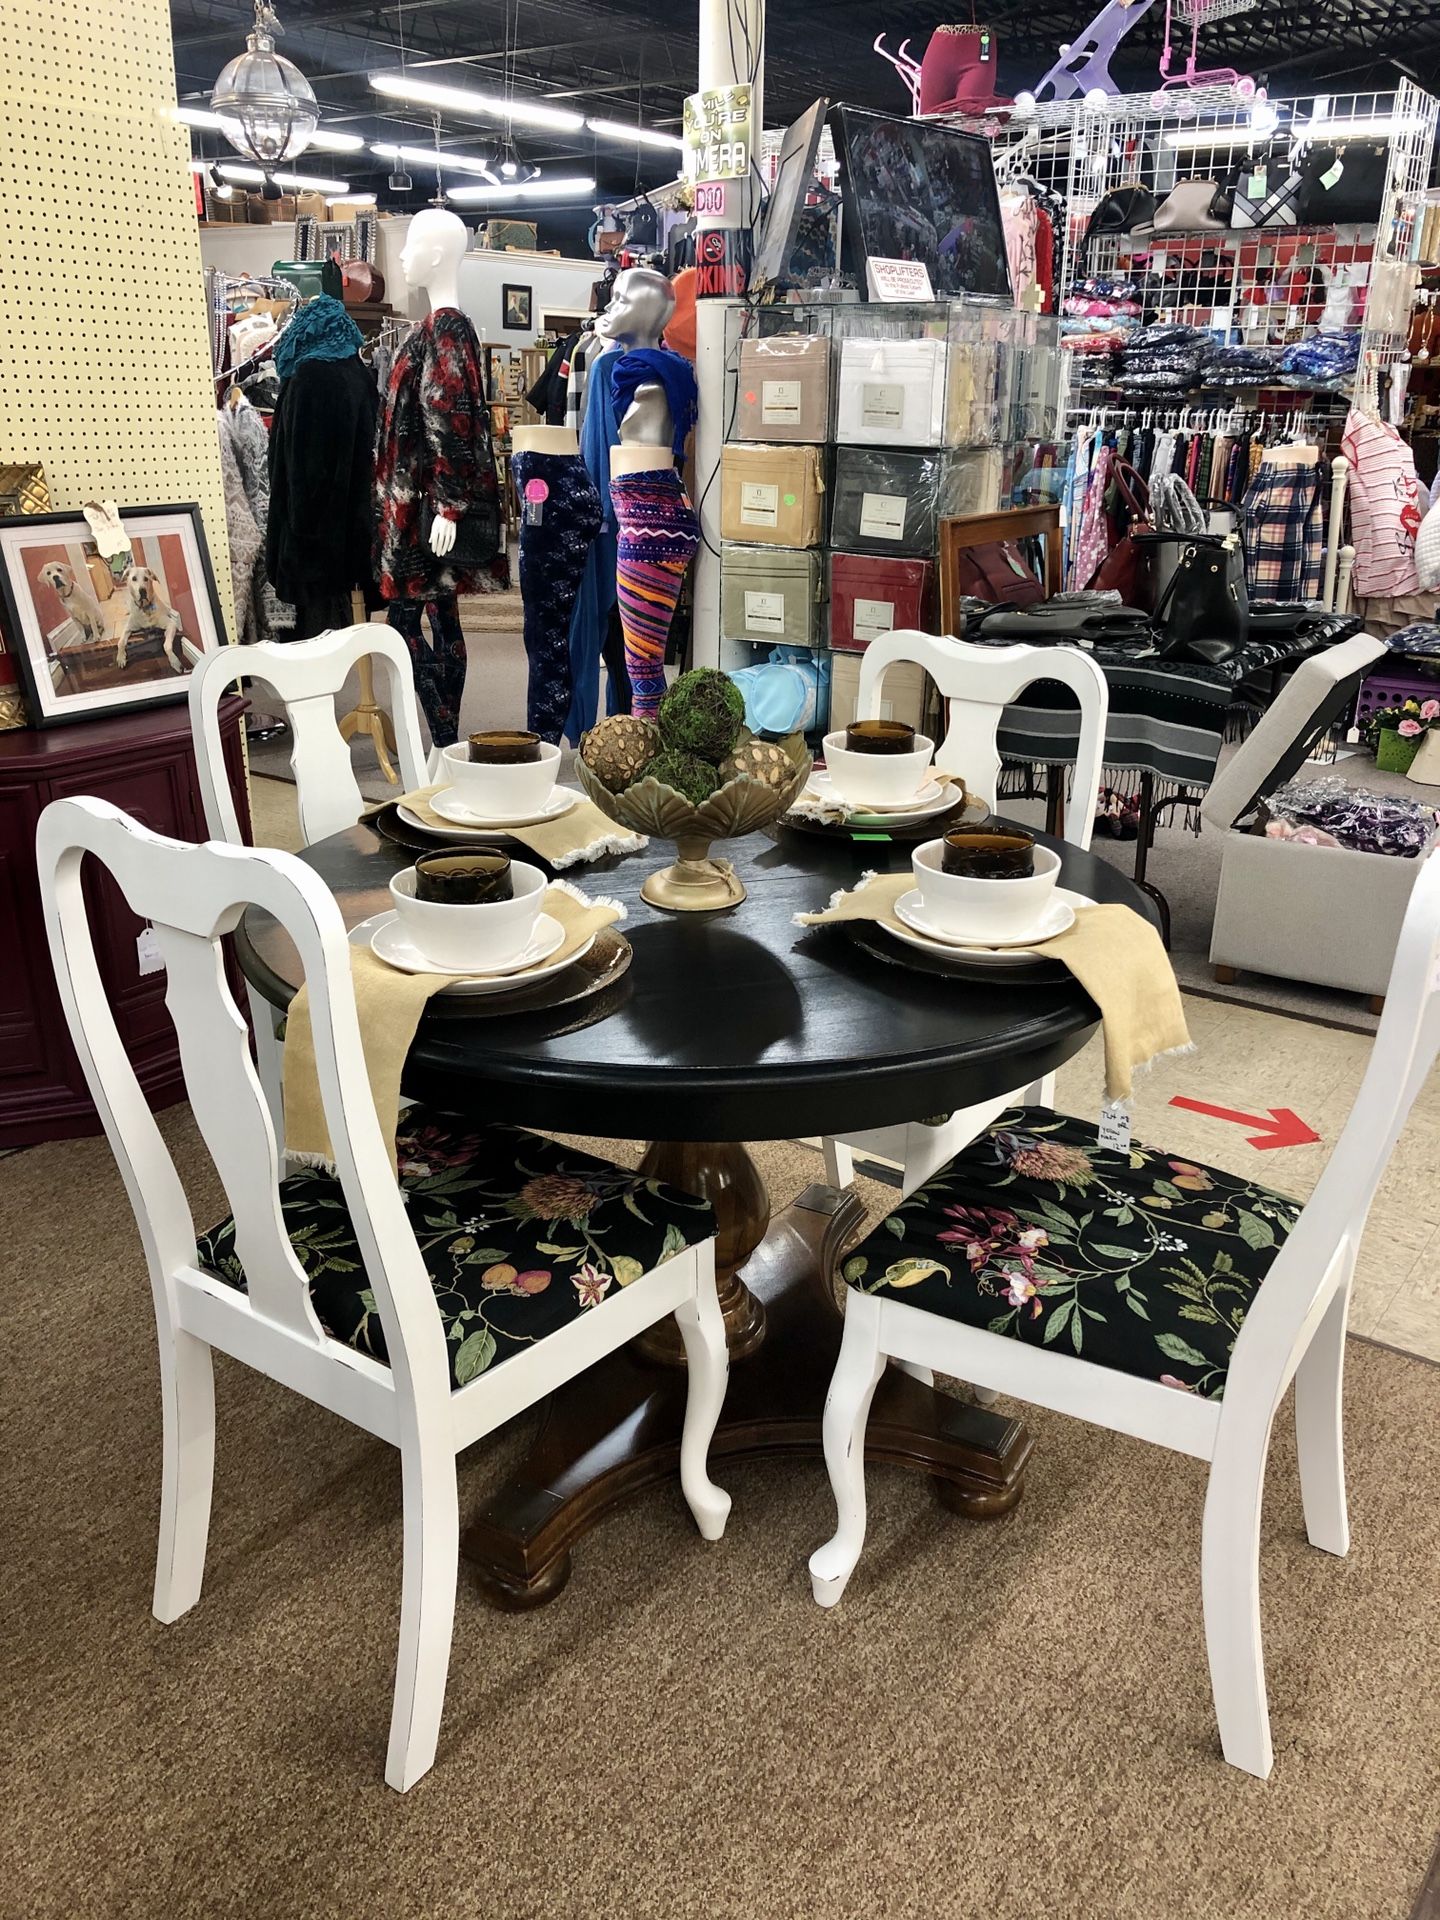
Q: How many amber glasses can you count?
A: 4